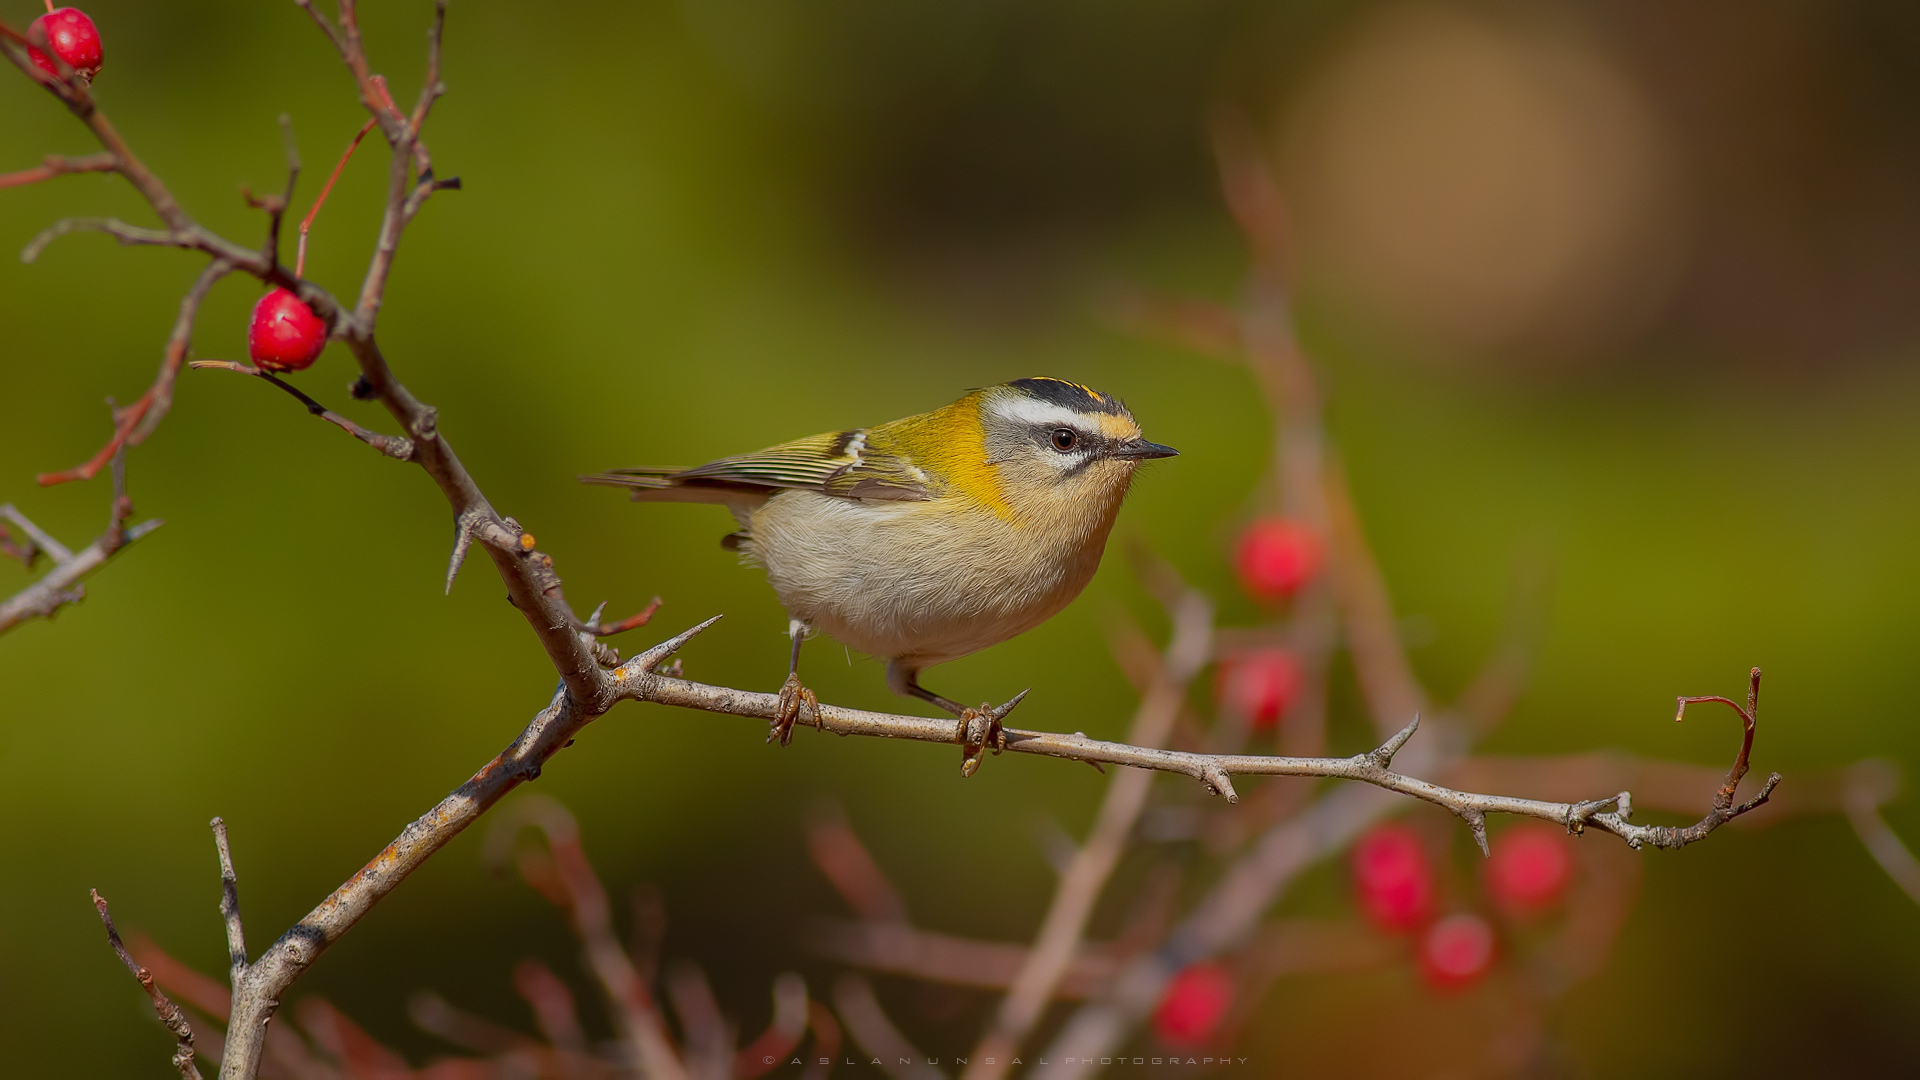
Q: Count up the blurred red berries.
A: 6